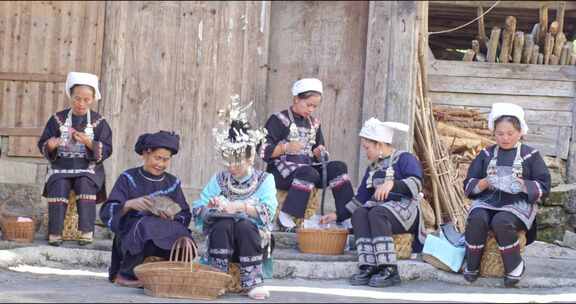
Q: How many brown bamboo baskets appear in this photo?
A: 3